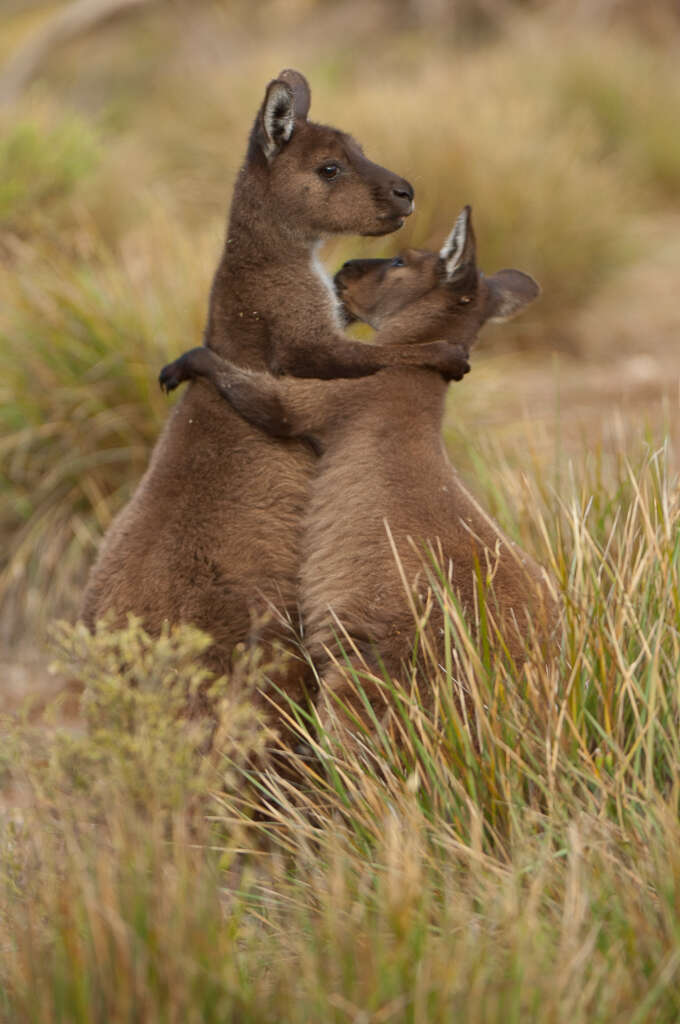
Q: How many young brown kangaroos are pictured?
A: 2